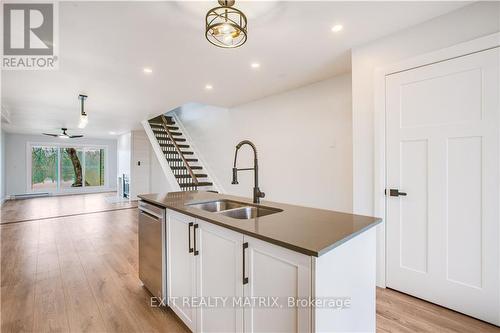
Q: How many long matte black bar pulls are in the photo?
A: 3